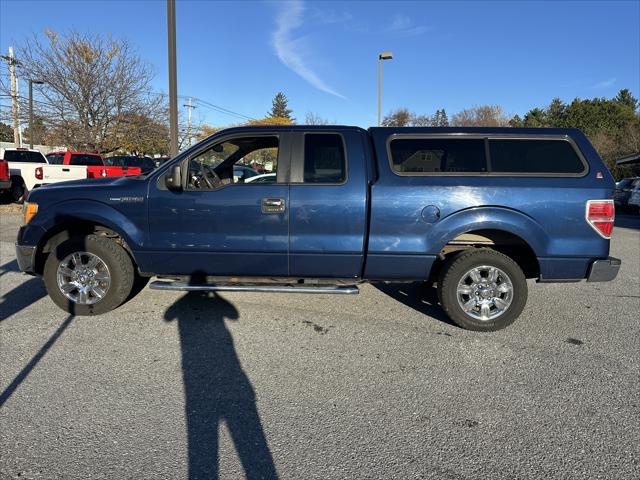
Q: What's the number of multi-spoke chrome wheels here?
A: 2